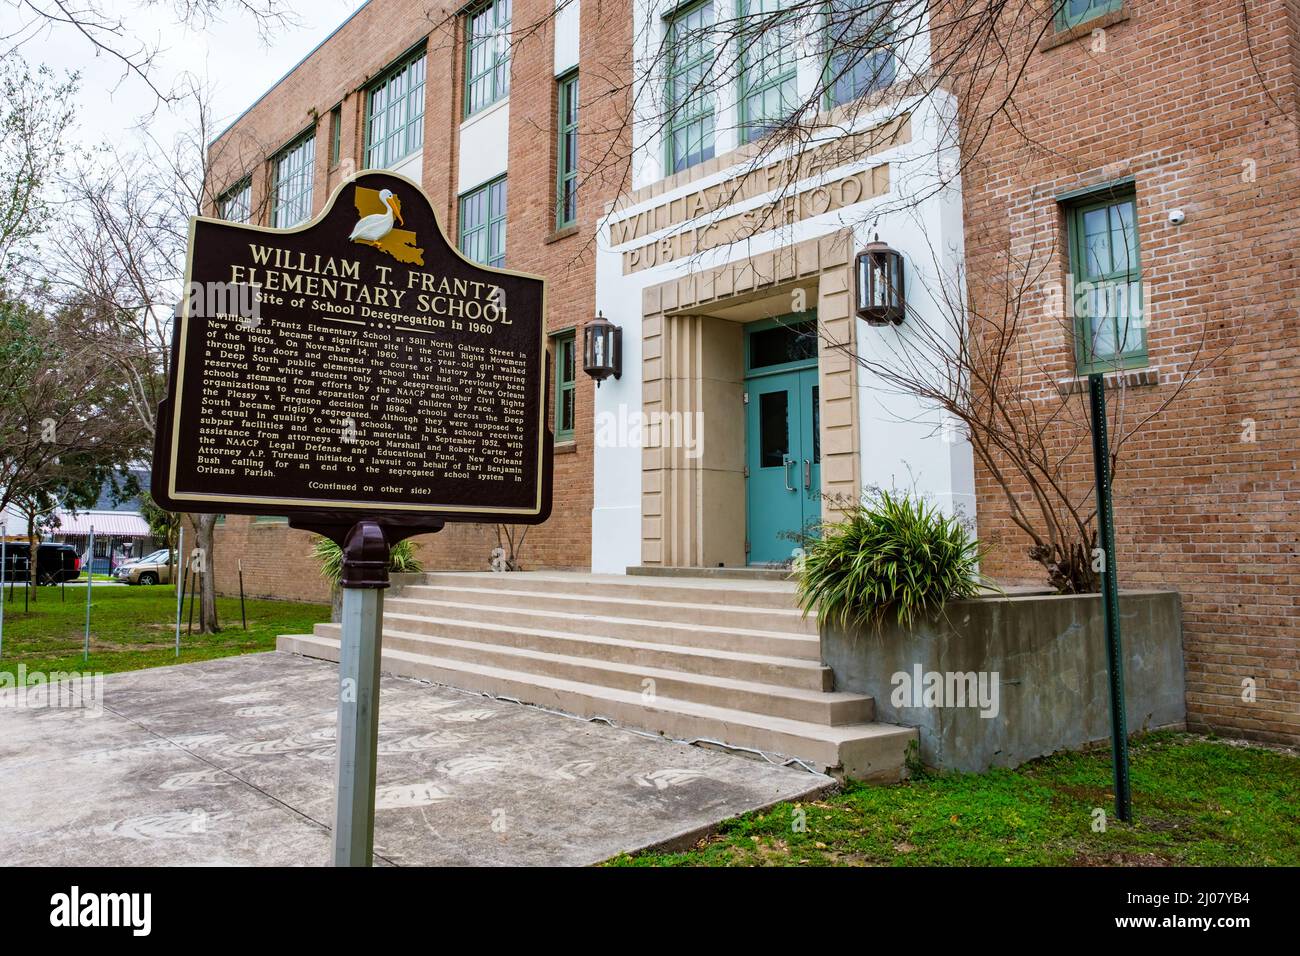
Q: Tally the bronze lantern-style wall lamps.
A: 2